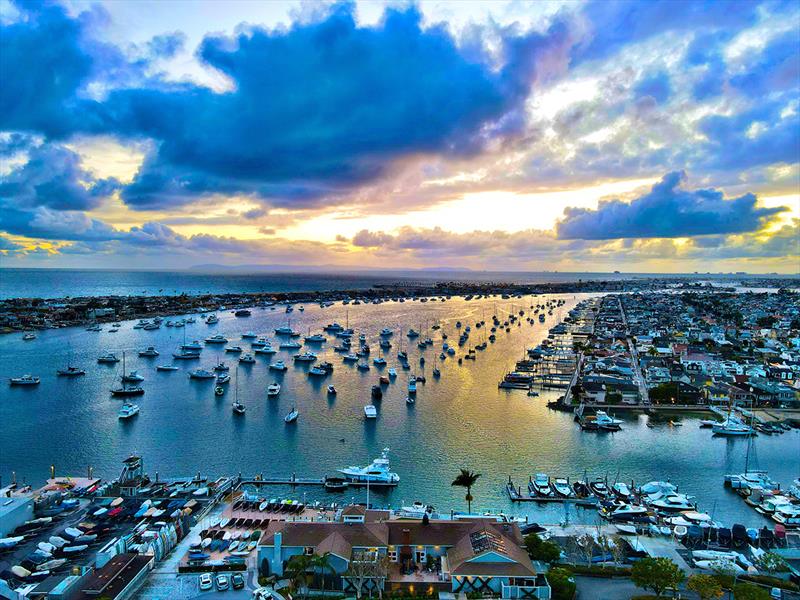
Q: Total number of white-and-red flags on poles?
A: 0